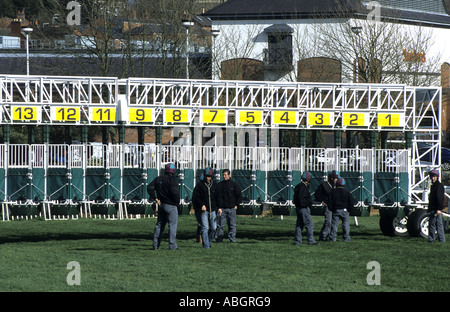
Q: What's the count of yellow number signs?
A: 11